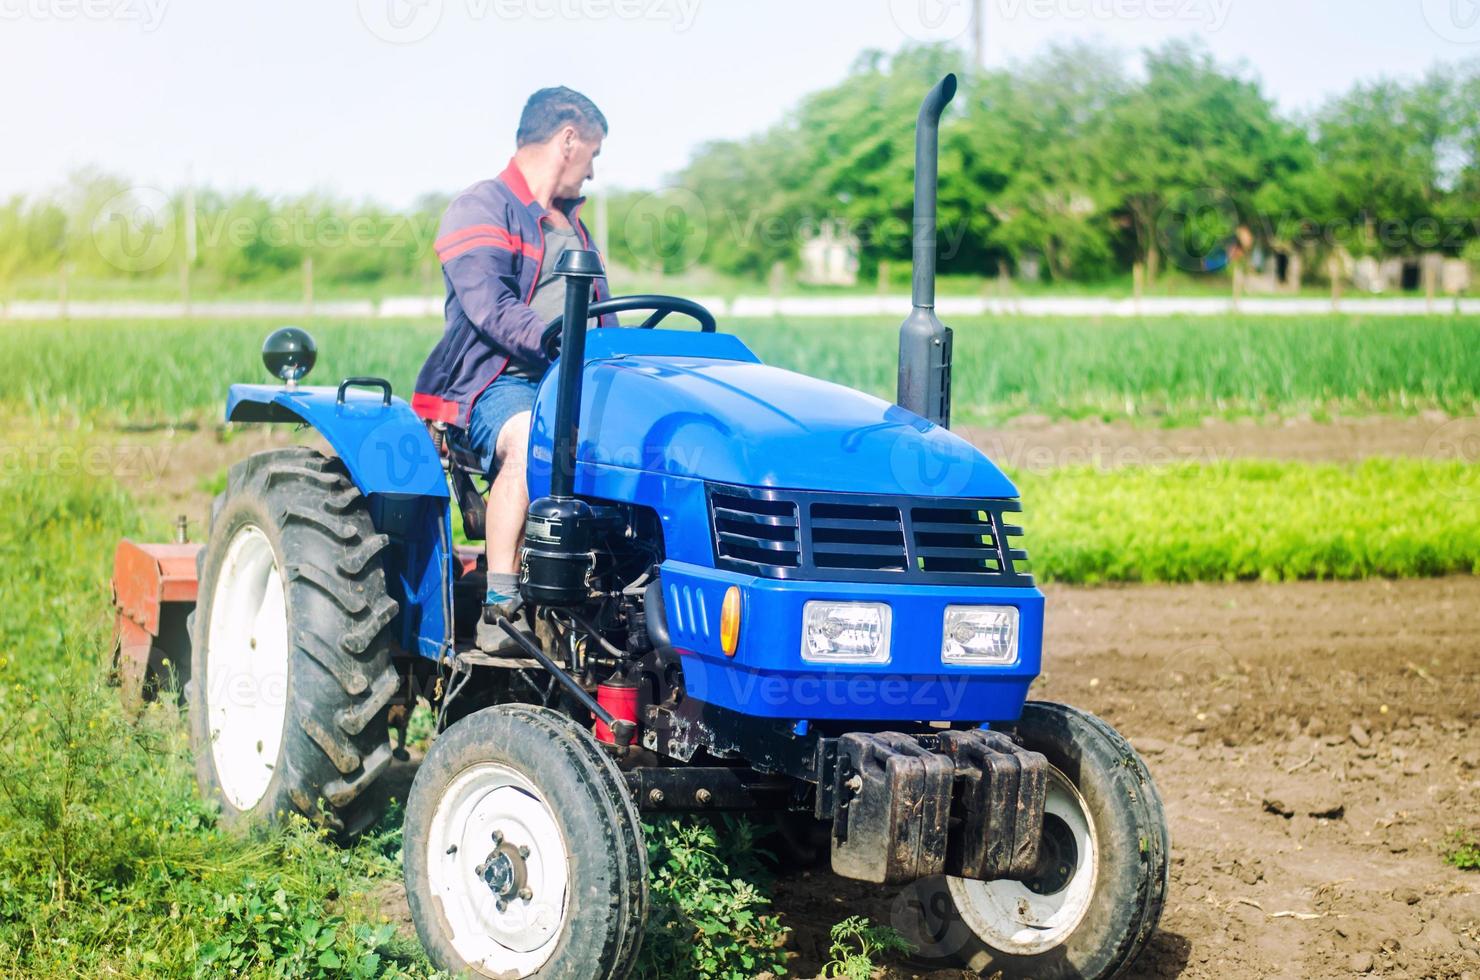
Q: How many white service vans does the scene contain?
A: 0